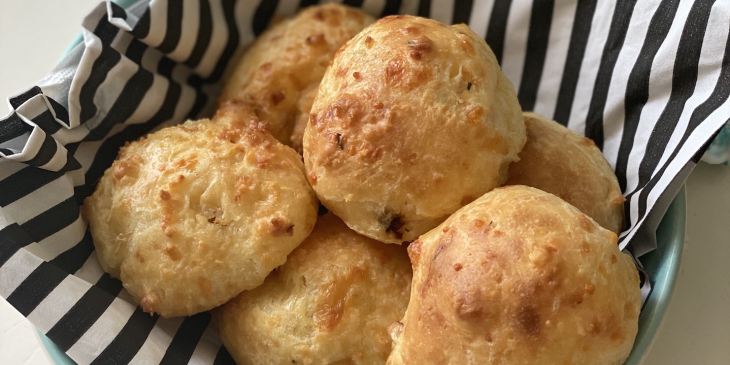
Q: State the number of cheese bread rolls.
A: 6